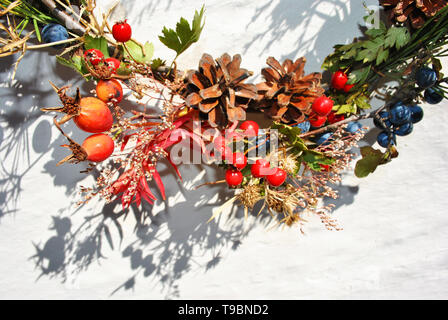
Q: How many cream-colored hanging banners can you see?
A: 0